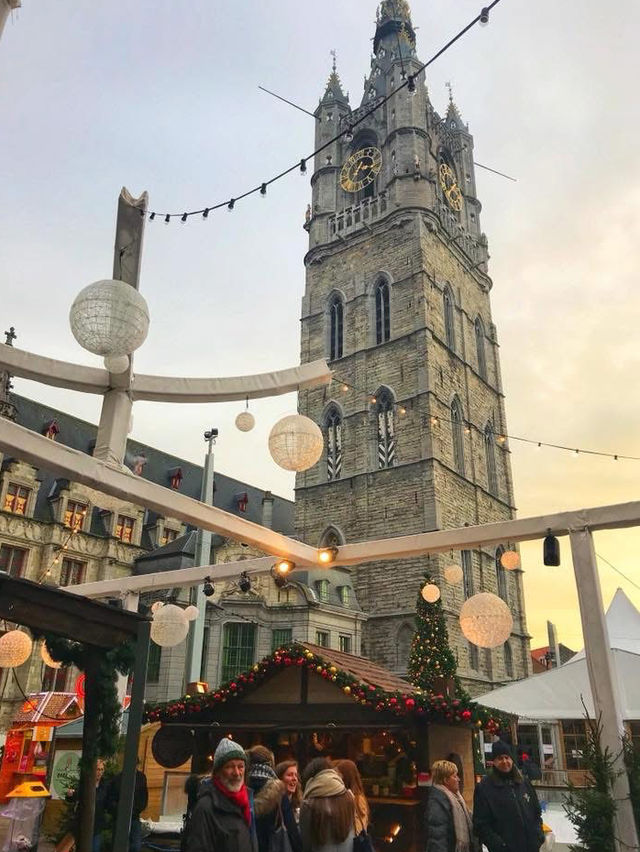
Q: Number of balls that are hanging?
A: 13